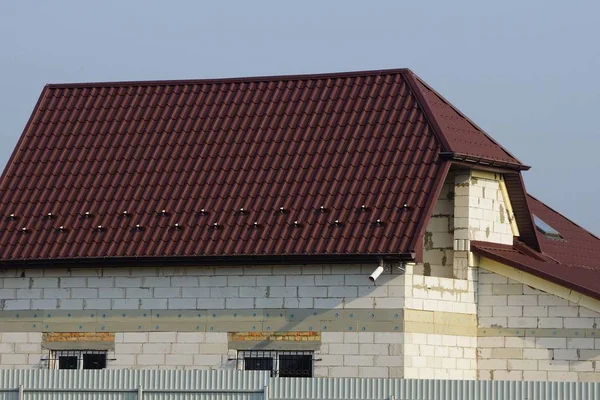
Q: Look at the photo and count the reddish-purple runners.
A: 0